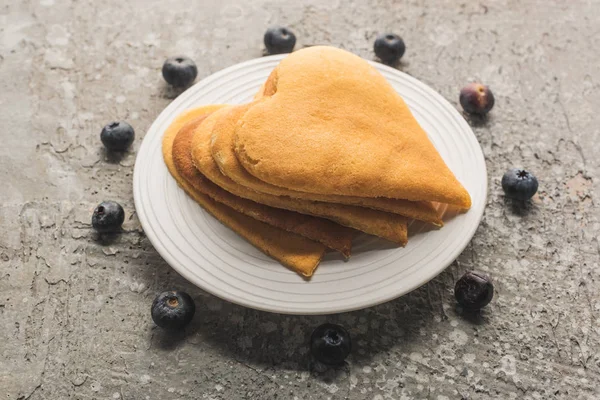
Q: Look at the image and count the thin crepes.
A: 5